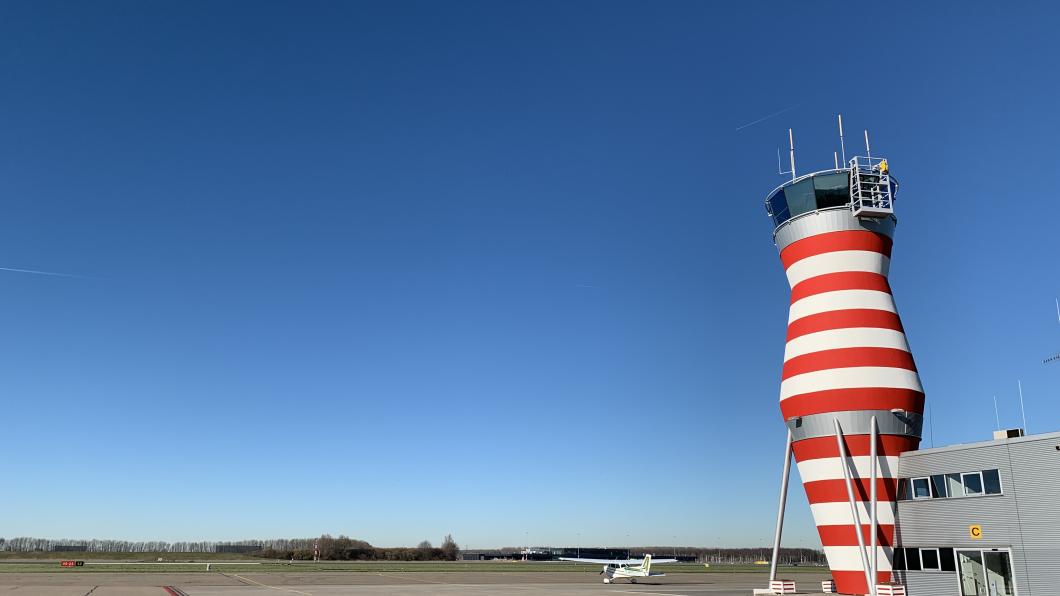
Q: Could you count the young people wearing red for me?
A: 0